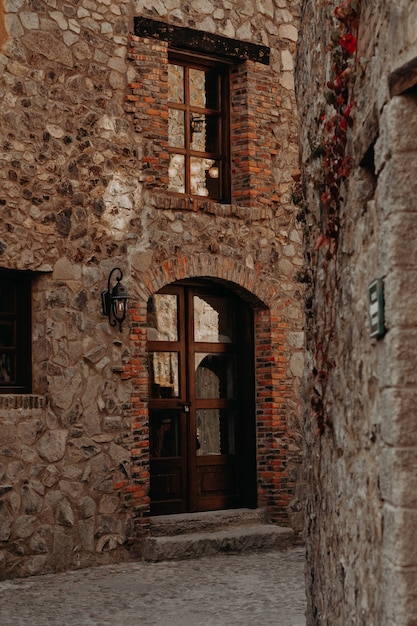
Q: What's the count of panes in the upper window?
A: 6